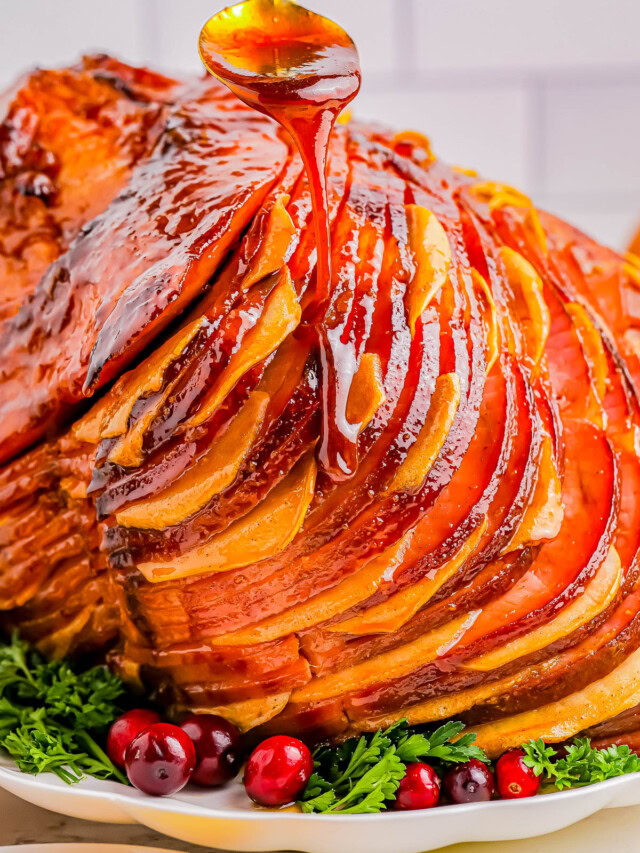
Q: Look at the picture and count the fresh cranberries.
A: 7